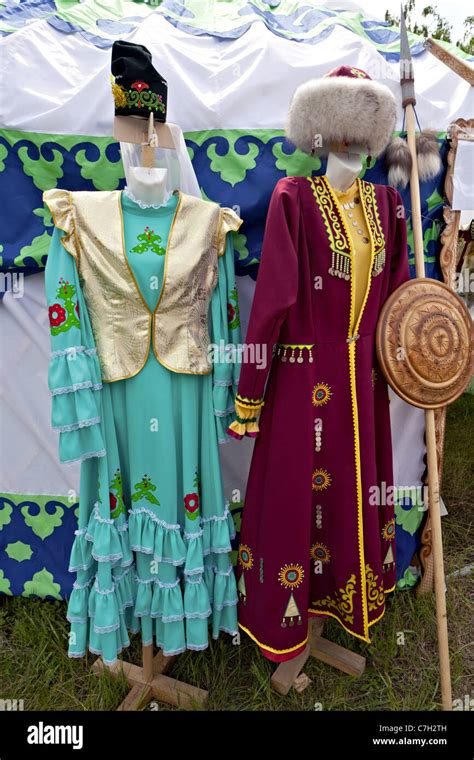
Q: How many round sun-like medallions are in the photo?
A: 6